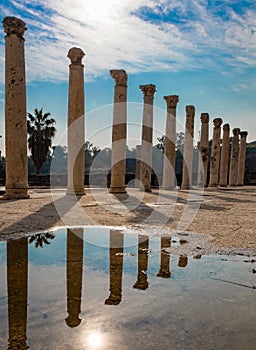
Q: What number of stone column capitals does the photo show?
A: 11